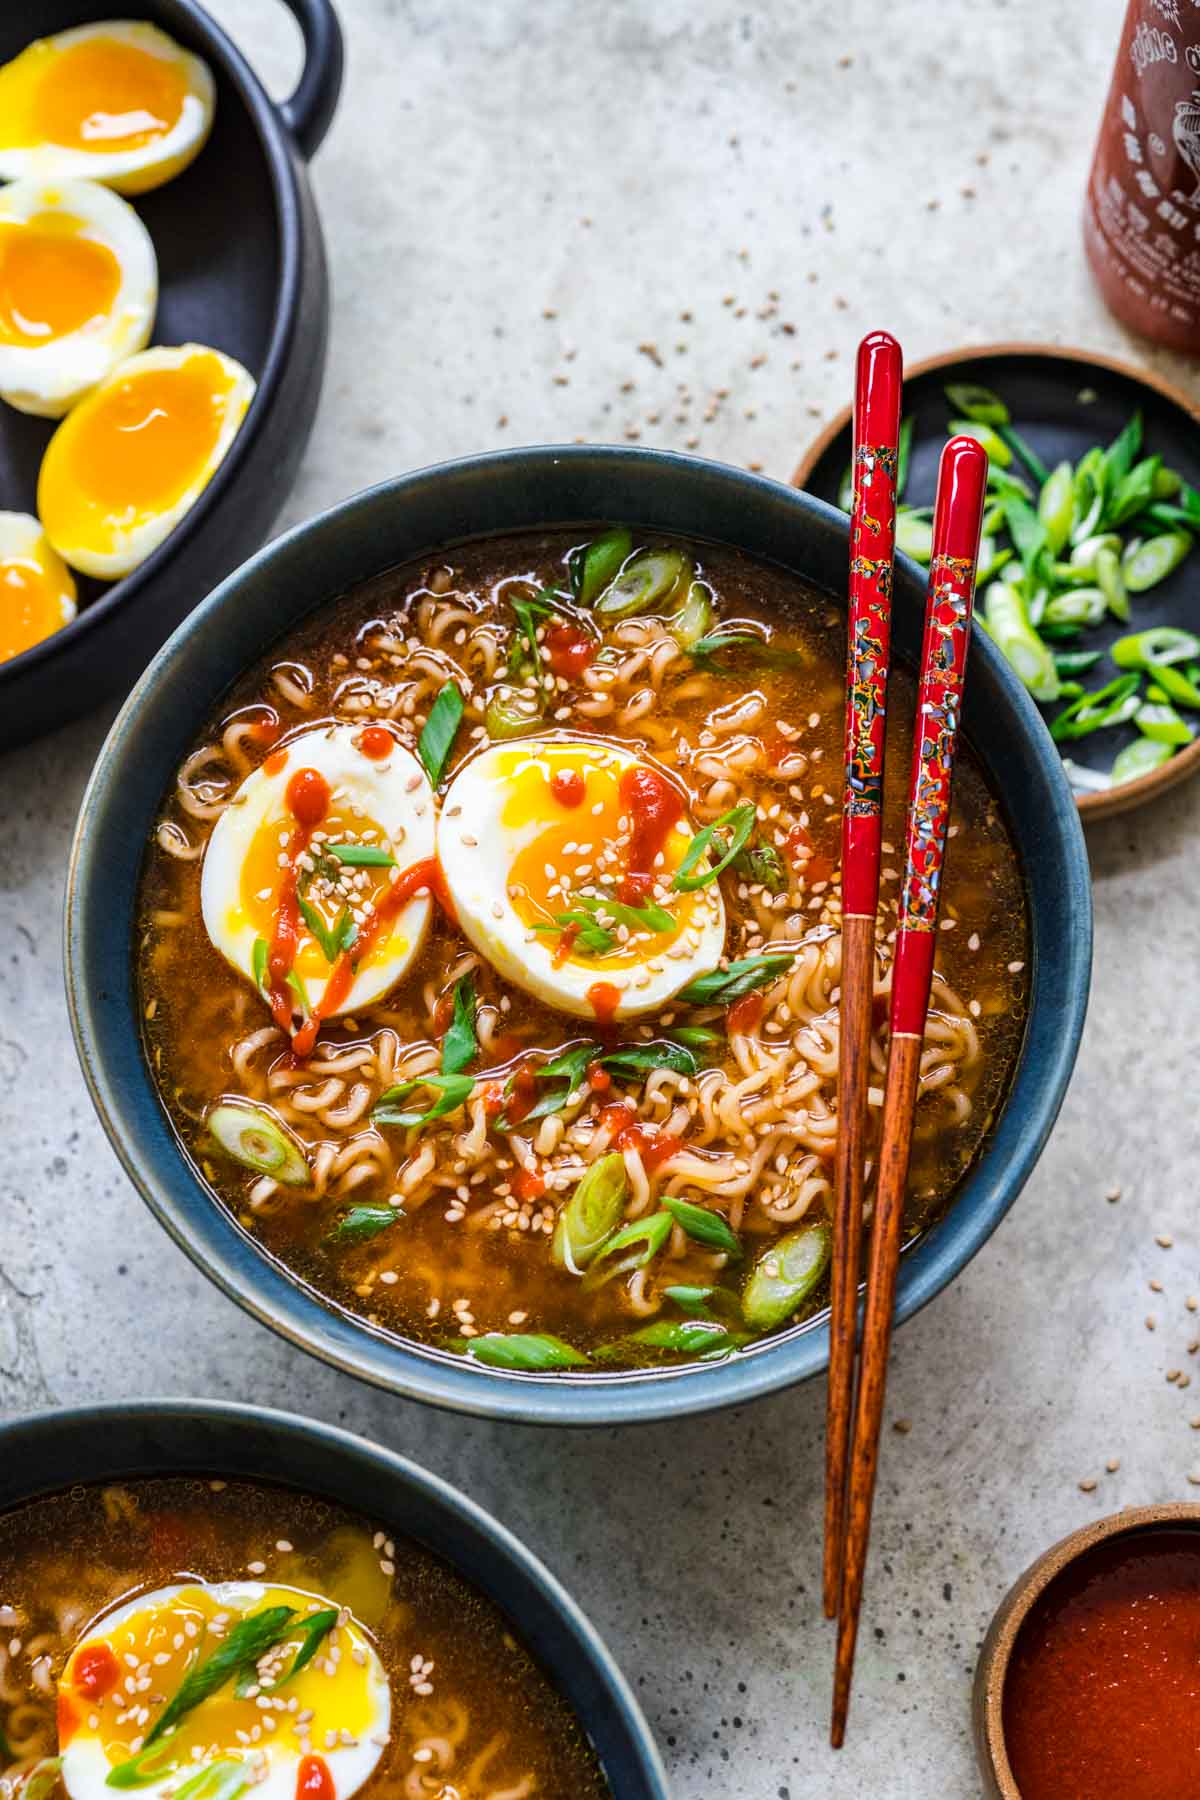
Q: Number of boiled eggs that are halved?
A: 7